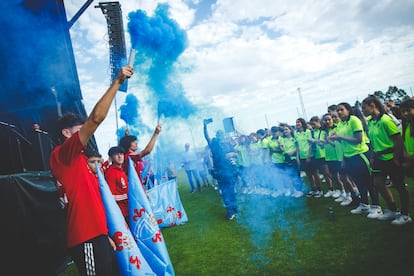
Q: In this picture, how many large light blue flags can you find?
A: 3